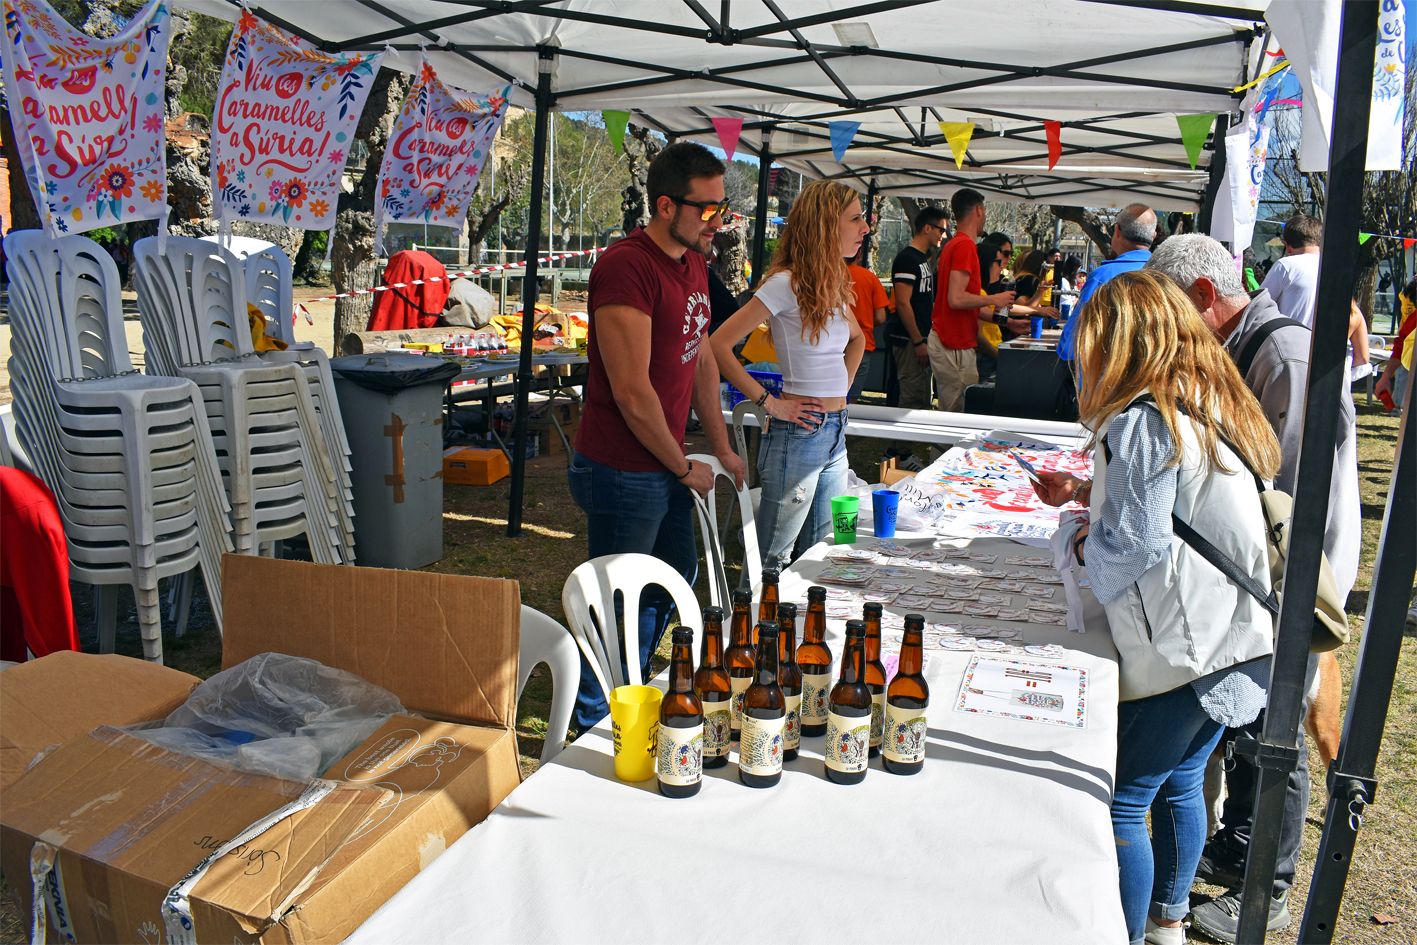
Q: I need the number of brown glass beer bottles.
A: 10